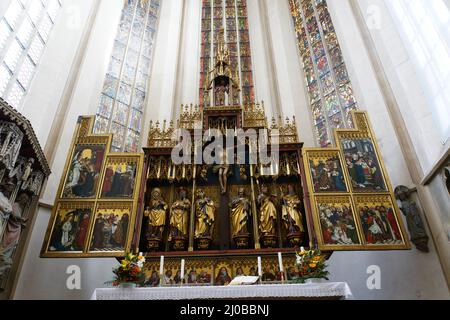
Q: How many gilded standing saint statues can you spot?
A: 6